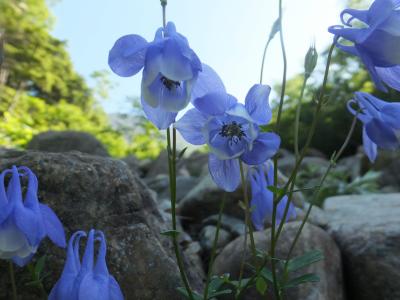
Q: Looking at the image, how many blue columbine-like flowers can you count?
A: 7